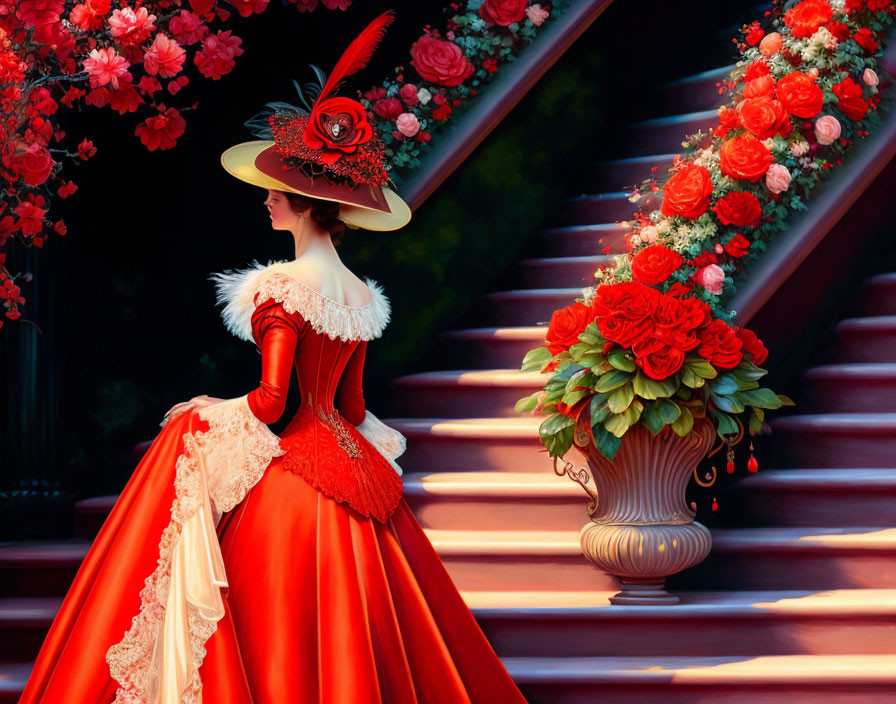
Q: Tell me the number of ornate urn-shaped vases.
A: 1